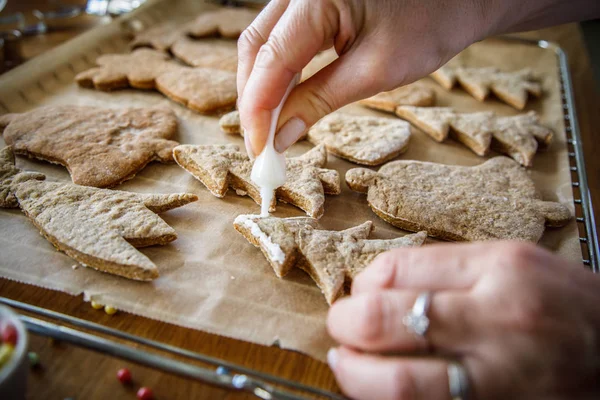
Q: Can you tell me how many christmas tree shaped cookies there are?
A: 4